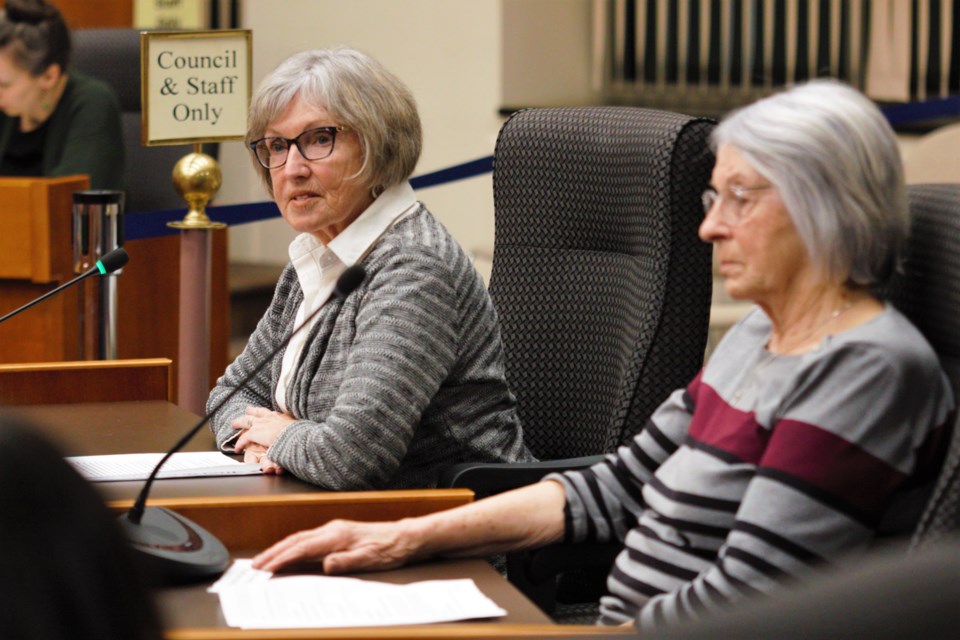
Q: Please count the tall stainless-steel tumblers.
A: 0